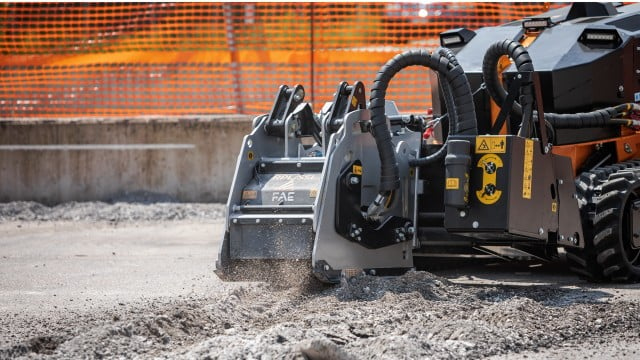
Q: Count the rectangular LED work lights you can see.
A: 3